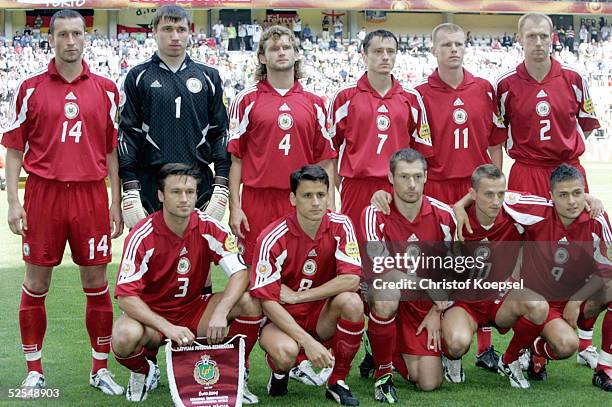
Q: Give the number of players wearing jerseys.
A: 11